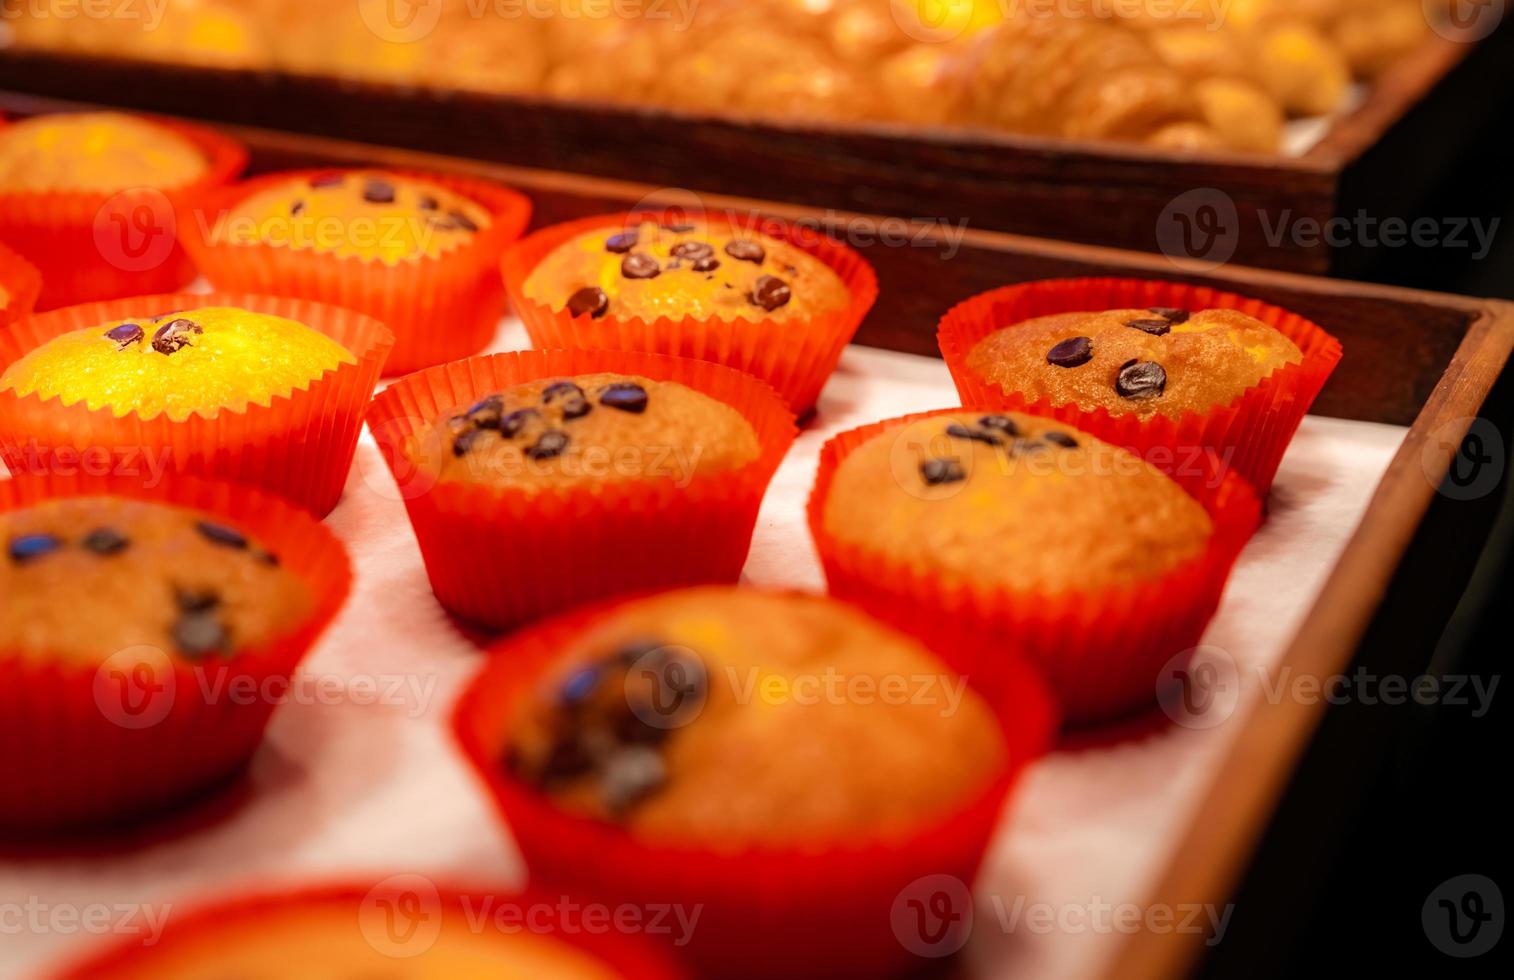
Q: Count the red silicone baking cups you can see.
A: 11